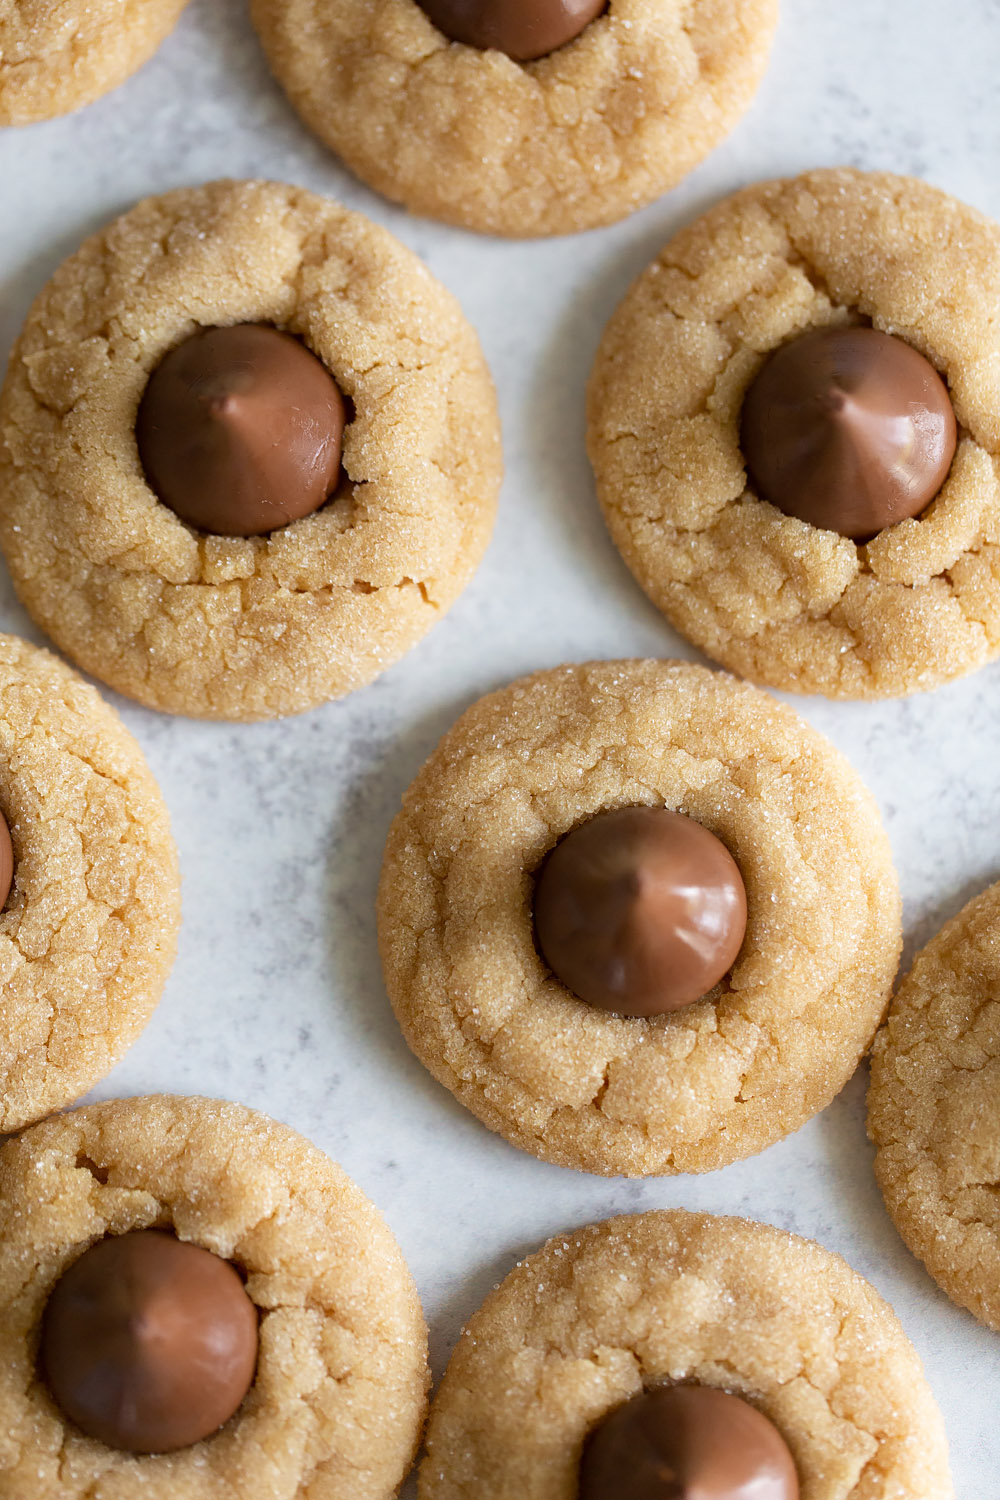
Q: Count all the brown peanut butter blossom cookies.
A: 9